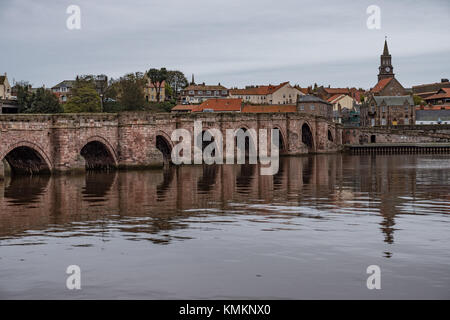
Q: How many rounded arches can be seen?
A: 8